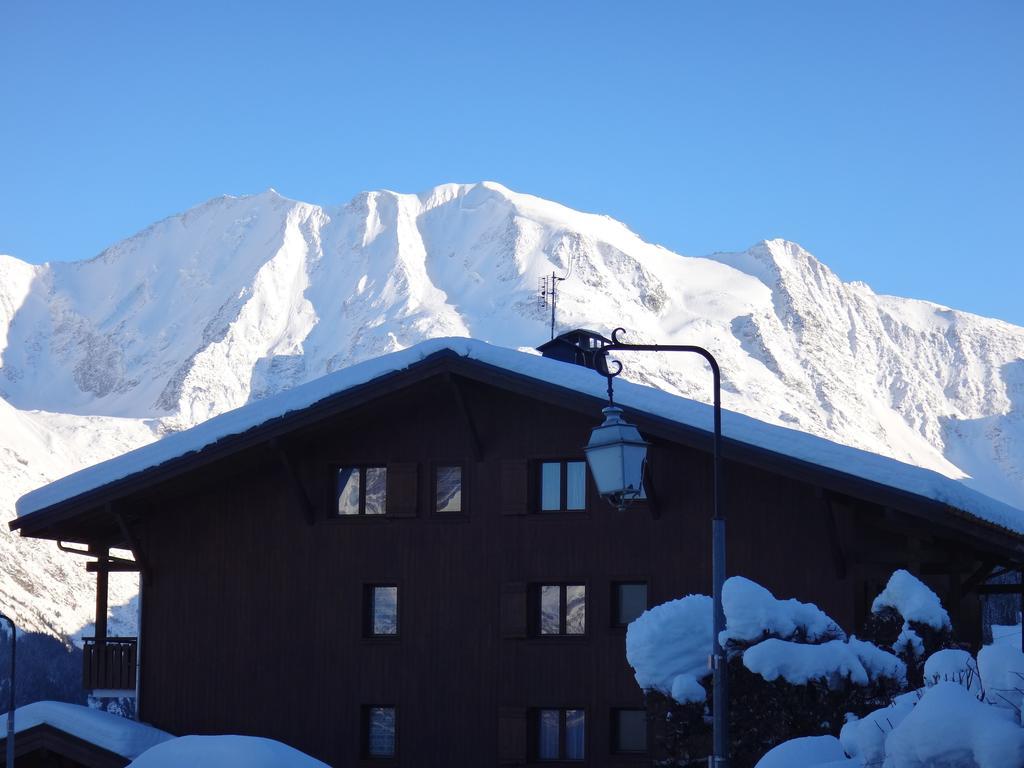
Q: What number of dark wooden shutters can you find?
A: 4